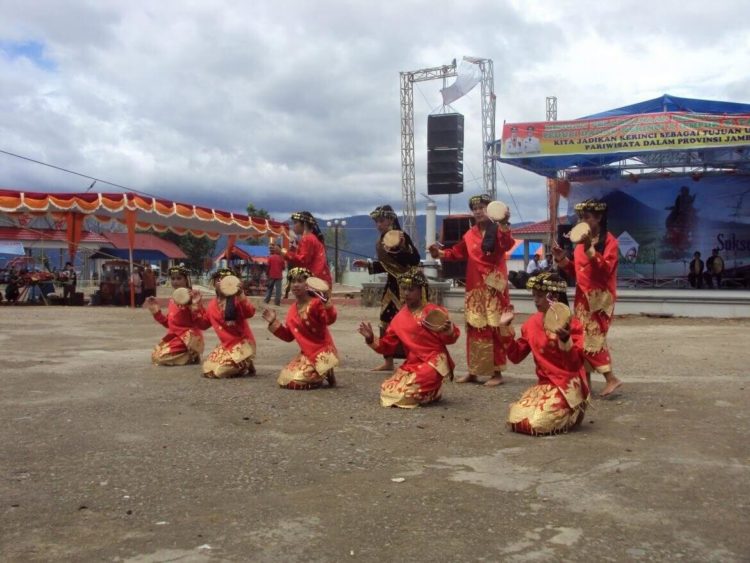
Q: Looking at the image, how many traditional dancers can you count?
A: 9